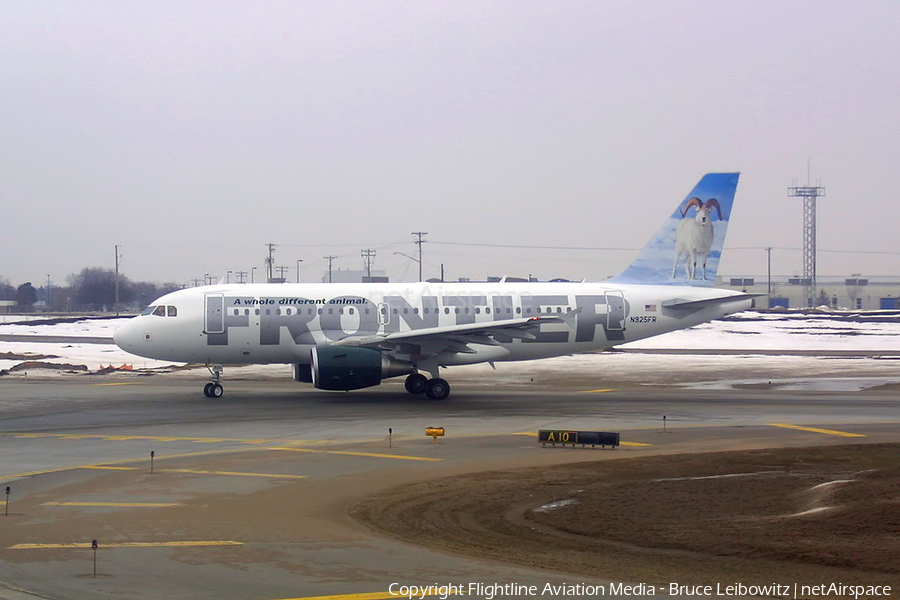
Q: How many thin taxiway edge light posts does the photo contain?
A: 5